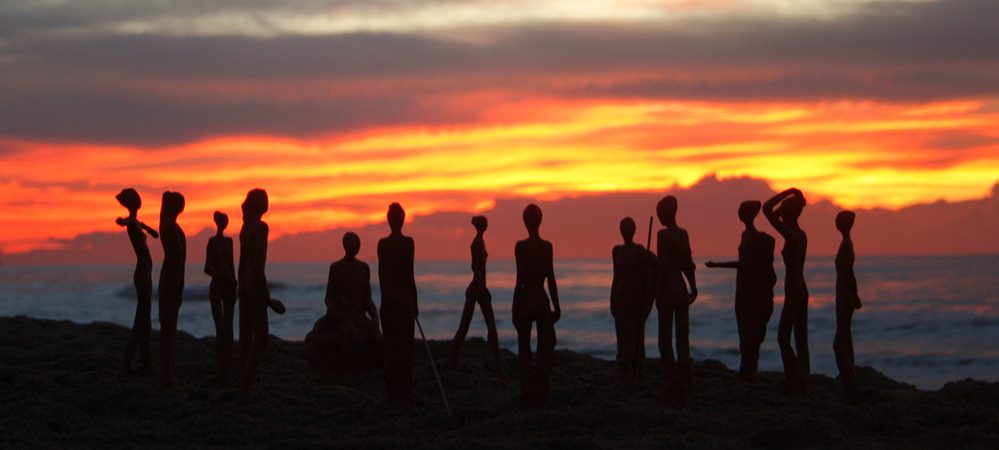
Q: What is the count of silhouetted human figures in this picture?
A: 13